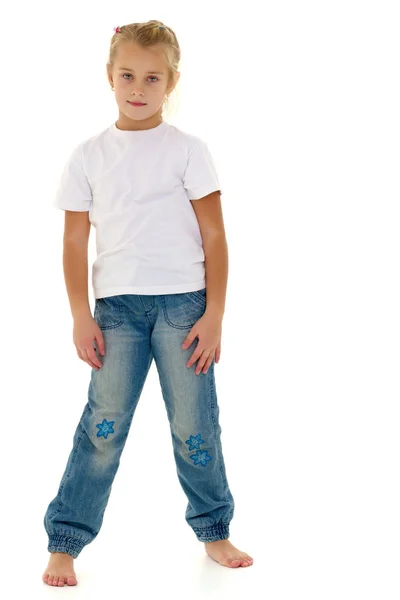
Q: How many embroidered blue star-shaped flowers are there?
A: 3